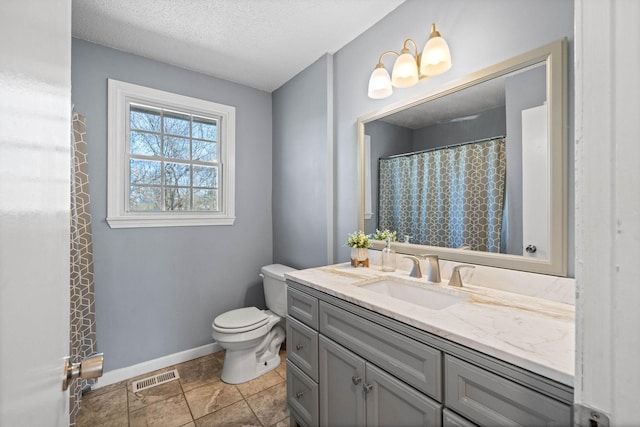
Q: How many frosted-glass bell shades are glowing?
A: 3